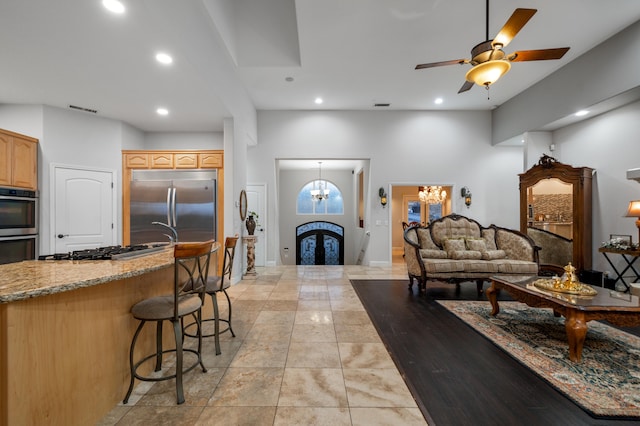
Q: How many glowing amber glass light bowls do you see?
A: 1